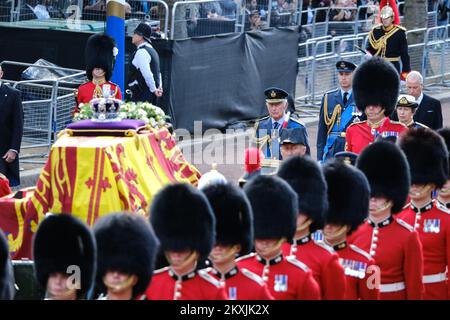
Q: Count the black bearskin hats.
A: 13